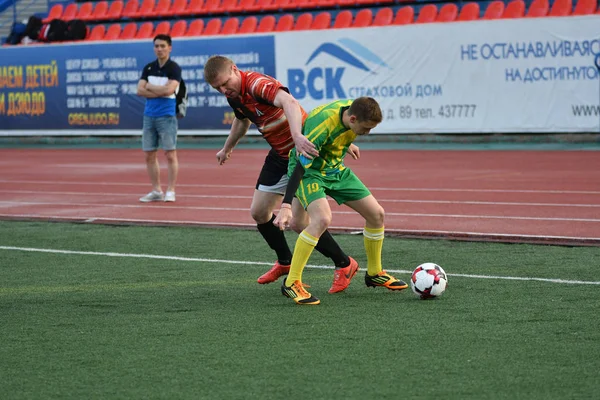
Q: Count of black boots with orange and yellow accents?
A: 2